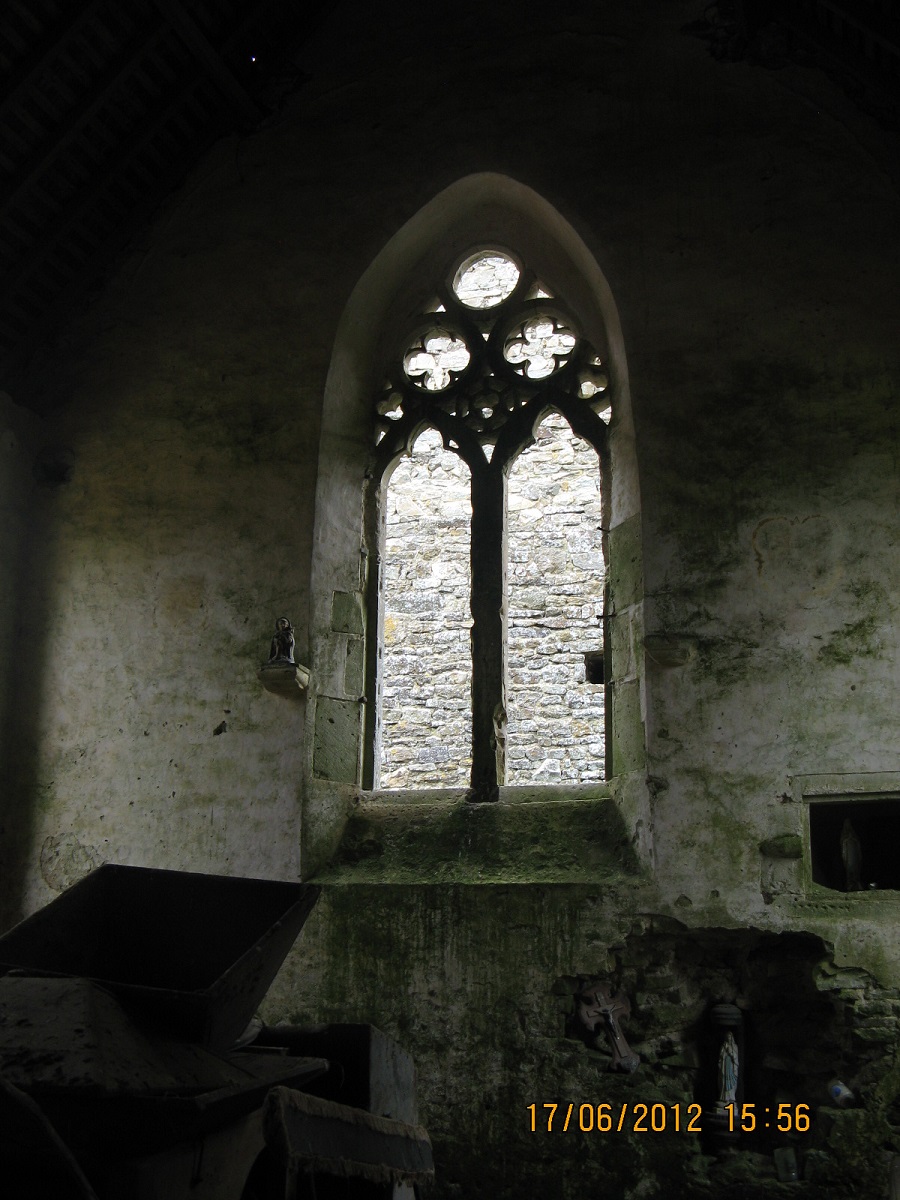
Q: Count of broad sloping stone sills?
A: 1